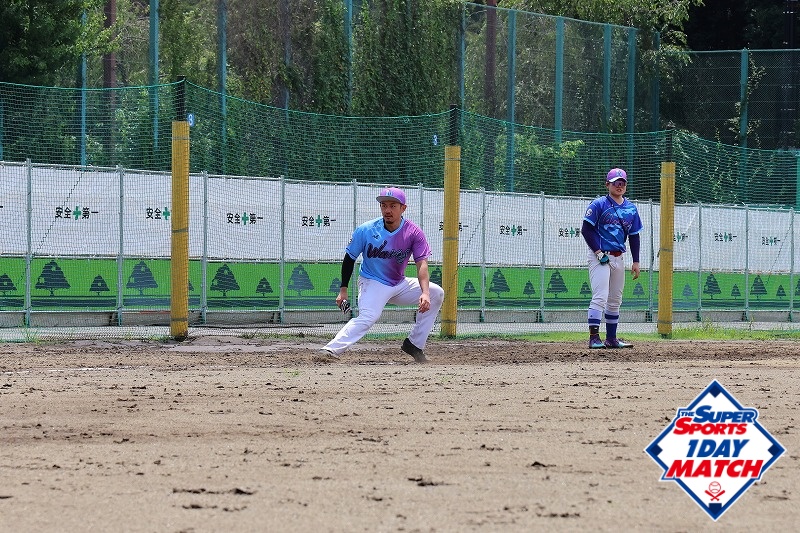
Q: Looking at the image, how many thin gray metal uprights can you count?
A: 12